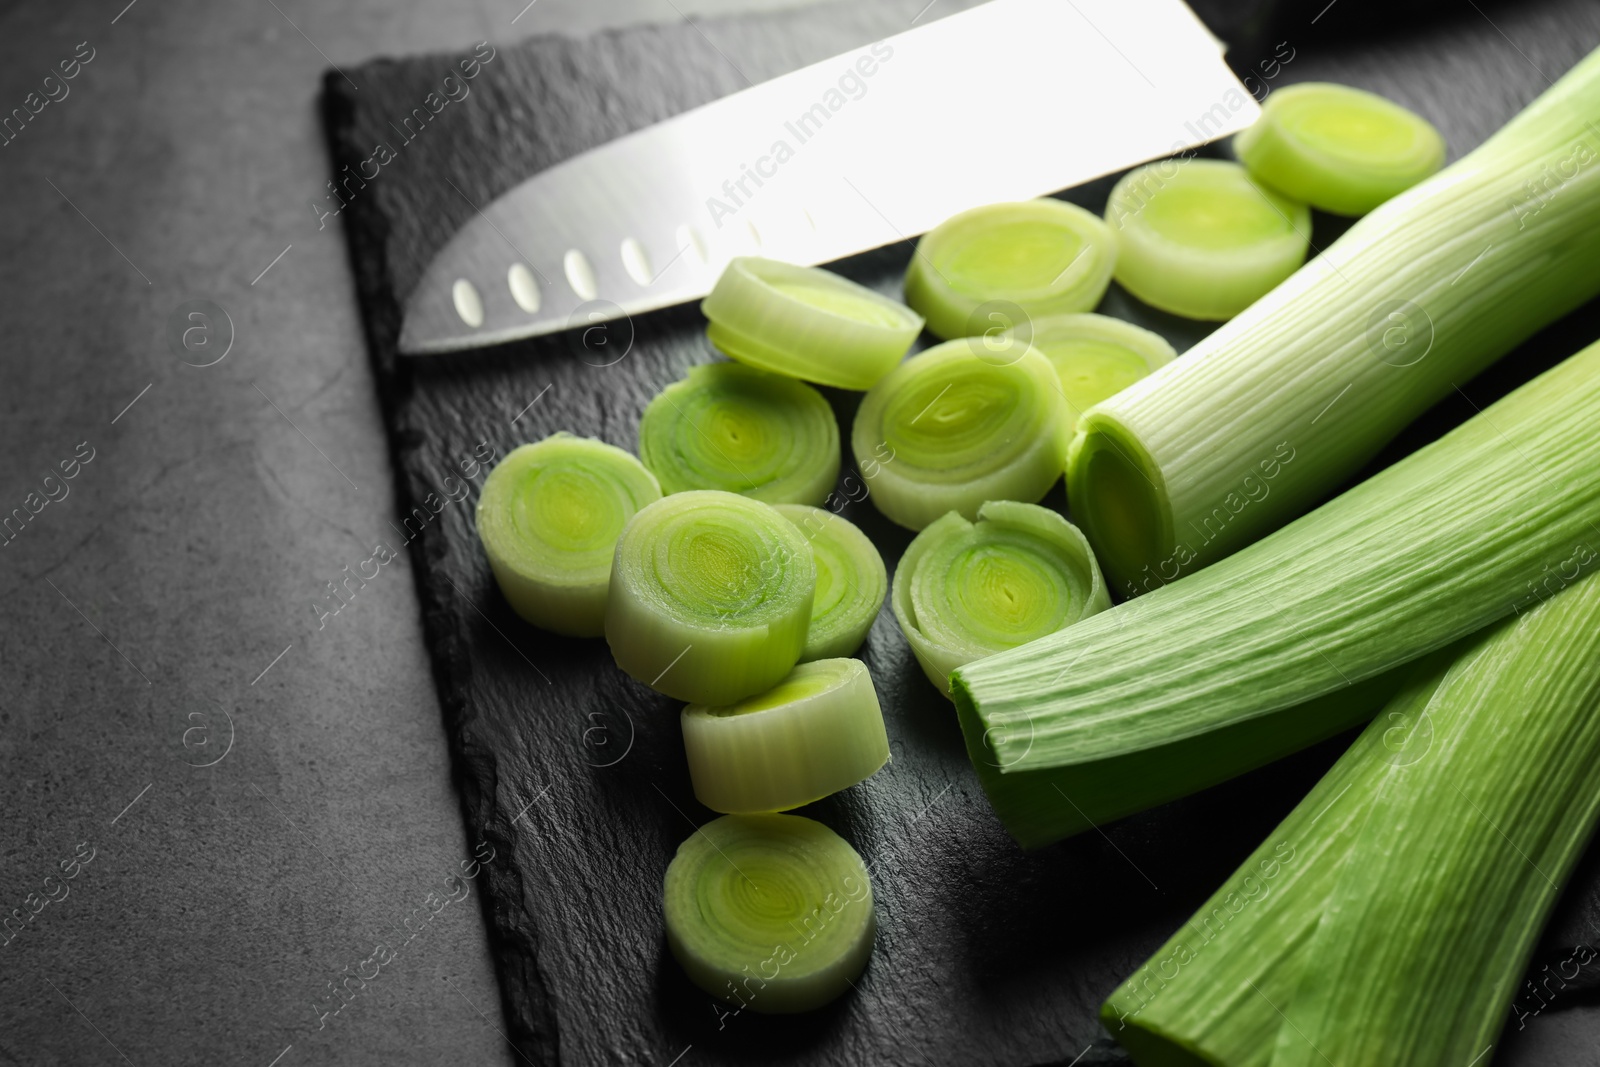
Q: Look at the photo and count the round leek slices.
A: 13